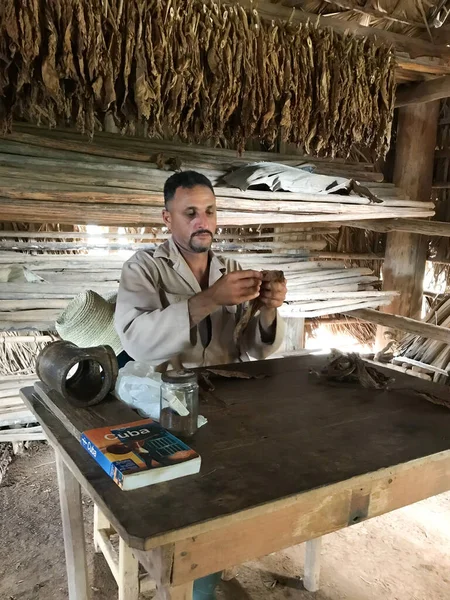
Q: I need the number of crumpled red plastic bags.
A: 0